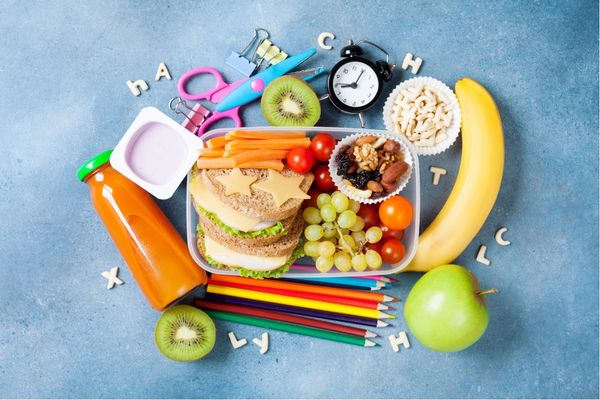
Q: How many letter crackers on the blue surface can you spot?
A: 11